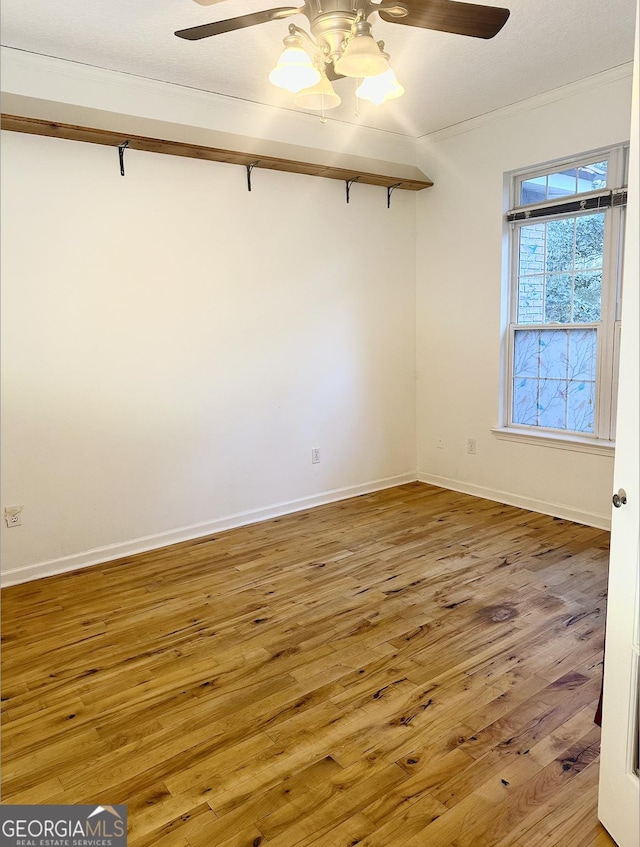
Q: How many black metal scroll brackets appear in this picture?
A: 4